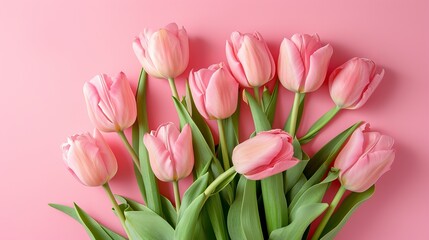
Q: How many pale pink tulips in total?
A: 10